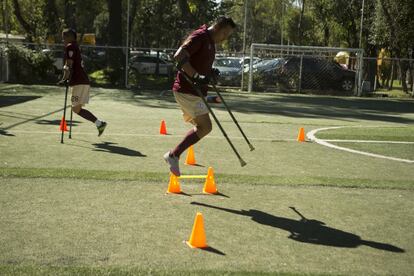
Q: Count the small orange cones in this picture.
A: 7